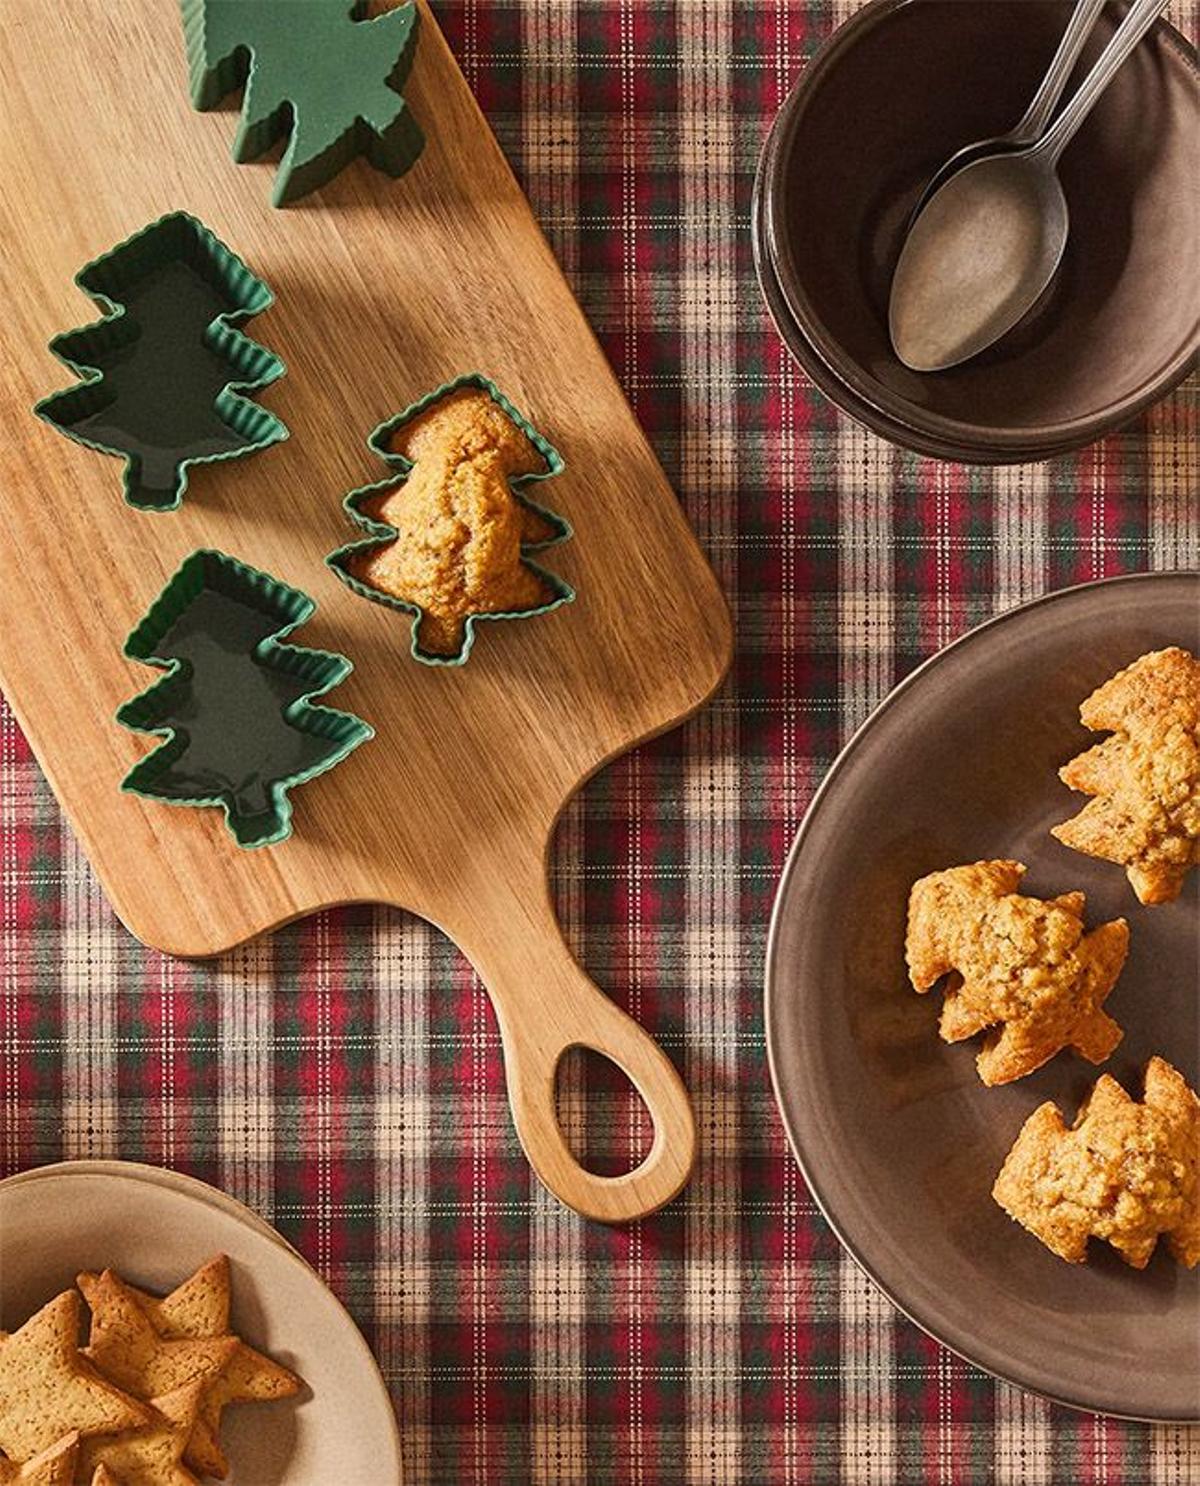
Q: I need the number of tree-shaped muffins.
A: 4